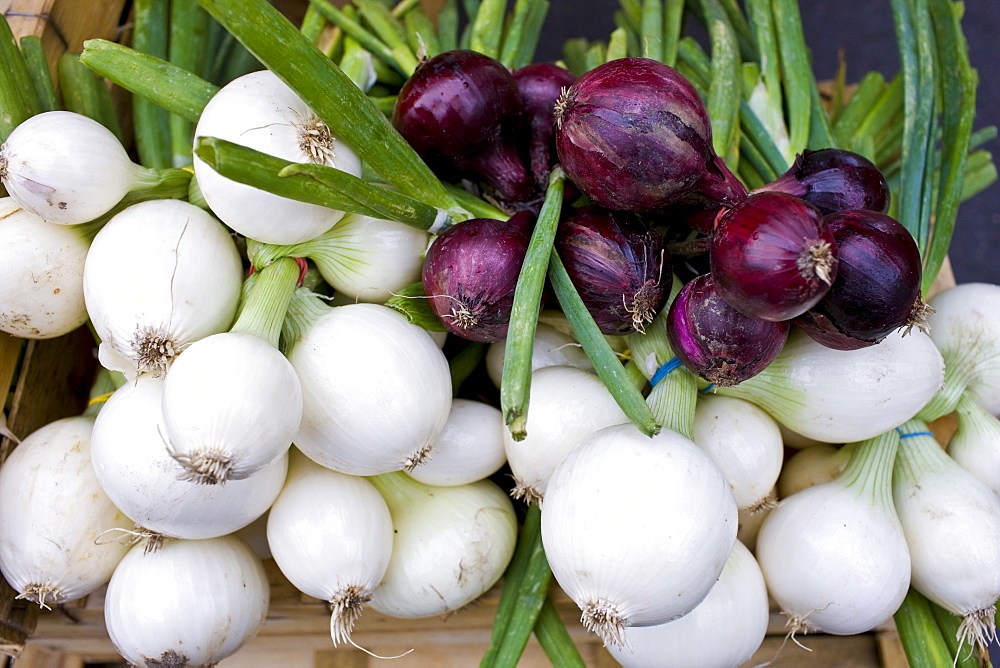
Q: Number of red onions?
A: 9